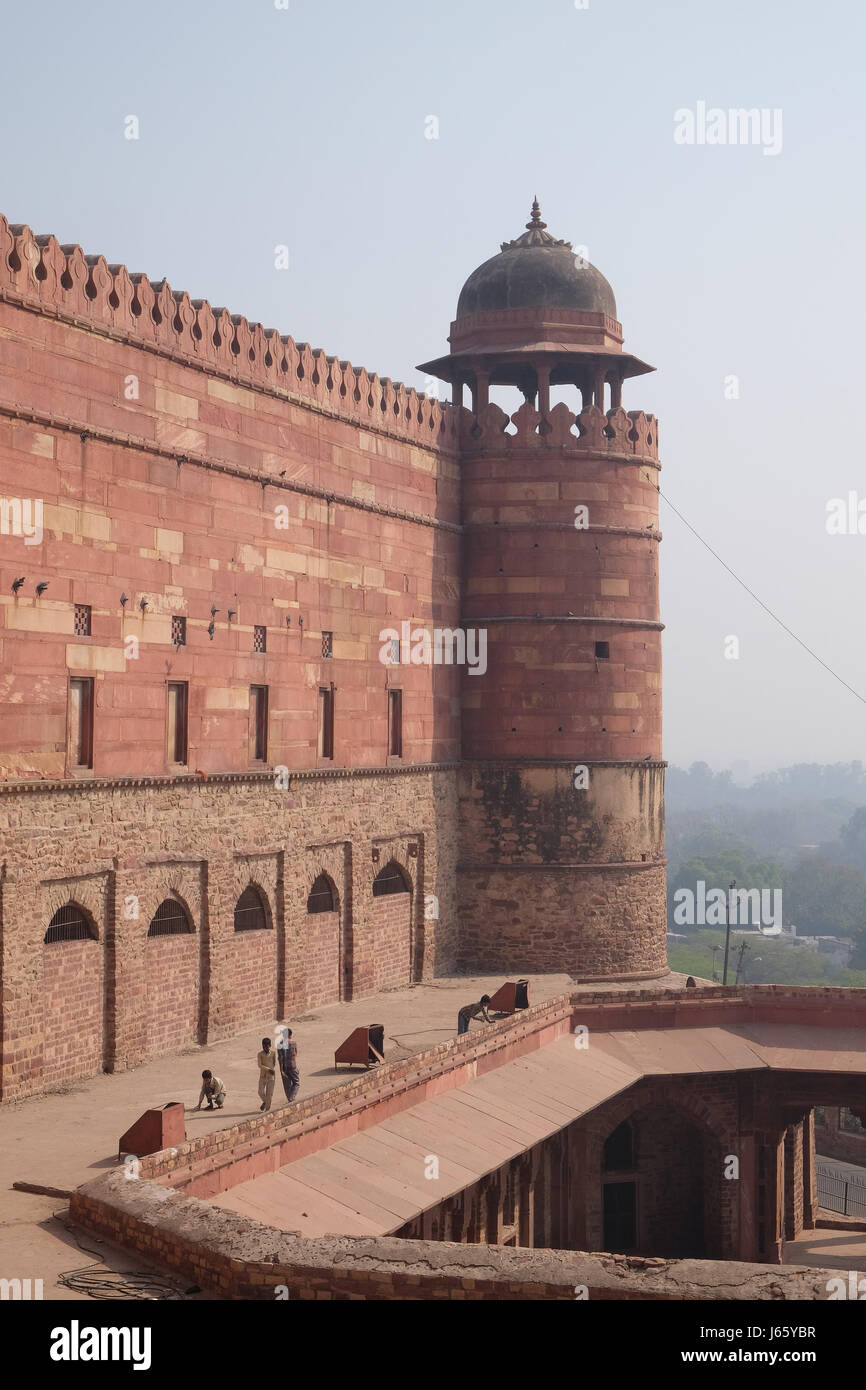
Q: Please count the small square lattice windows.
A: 5